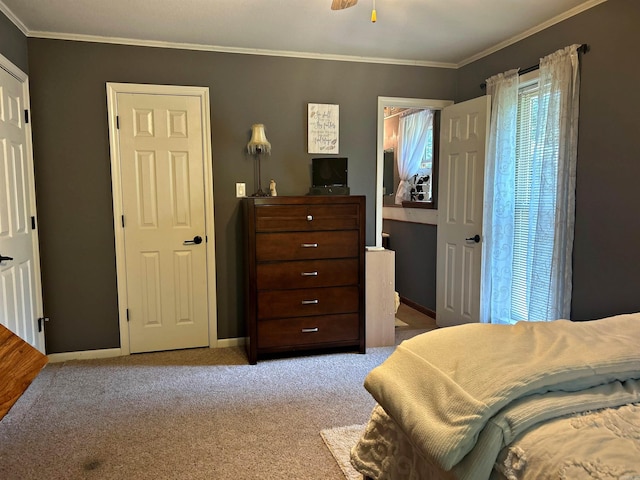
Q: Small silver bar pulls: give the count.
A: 4